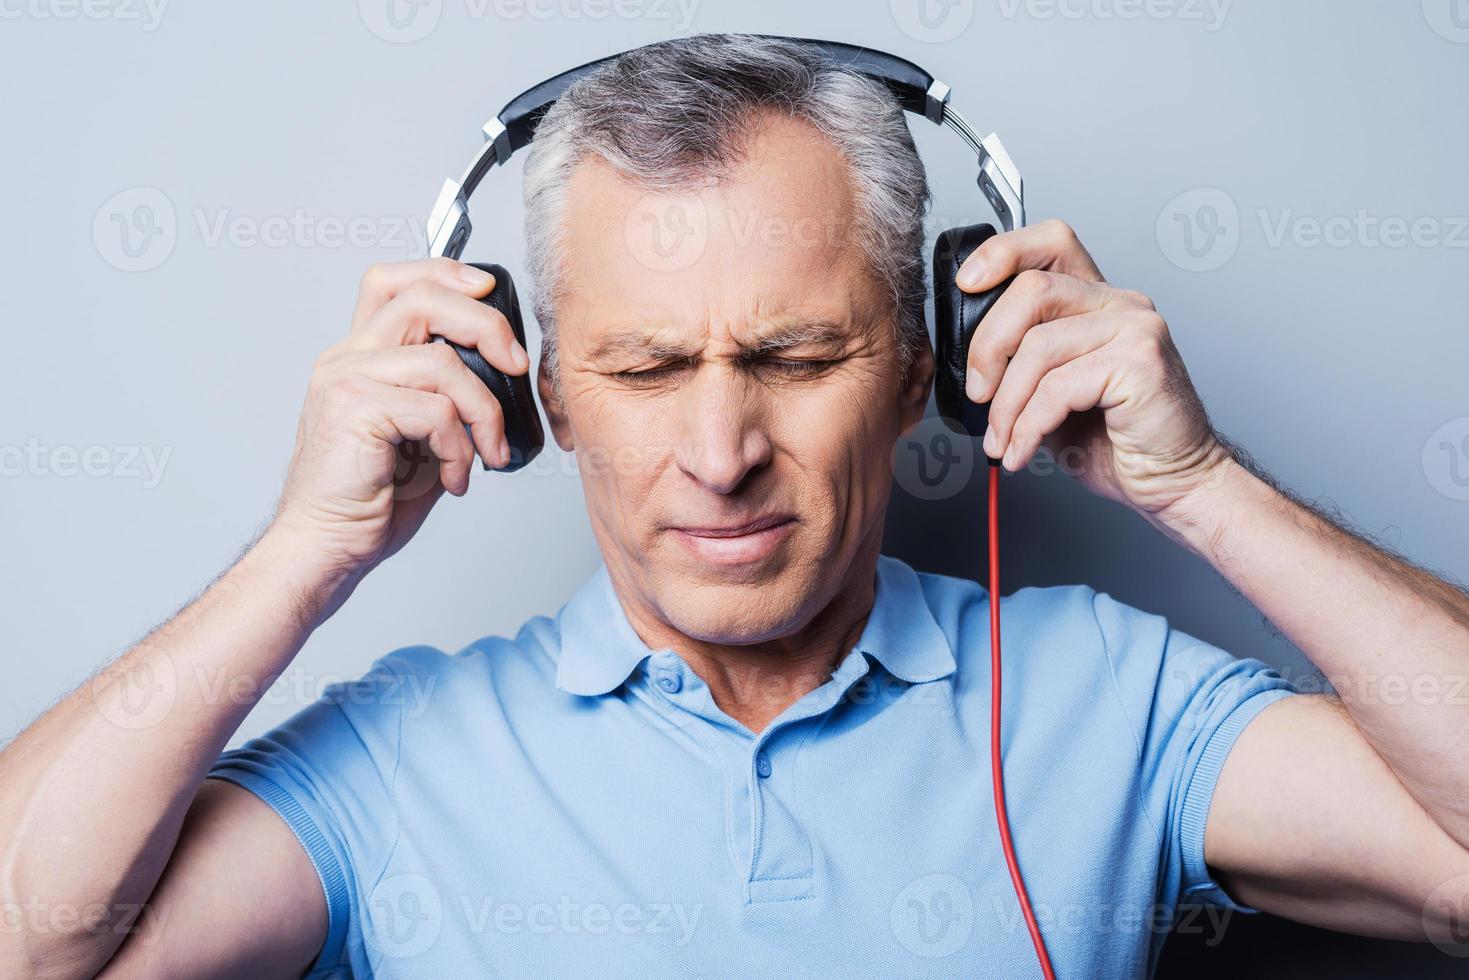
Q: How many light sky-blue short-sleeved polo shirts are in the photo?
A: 1